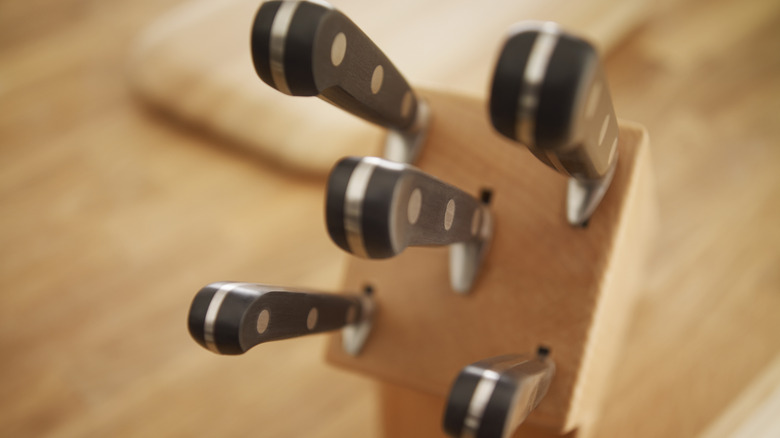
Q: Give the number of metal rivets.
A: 12